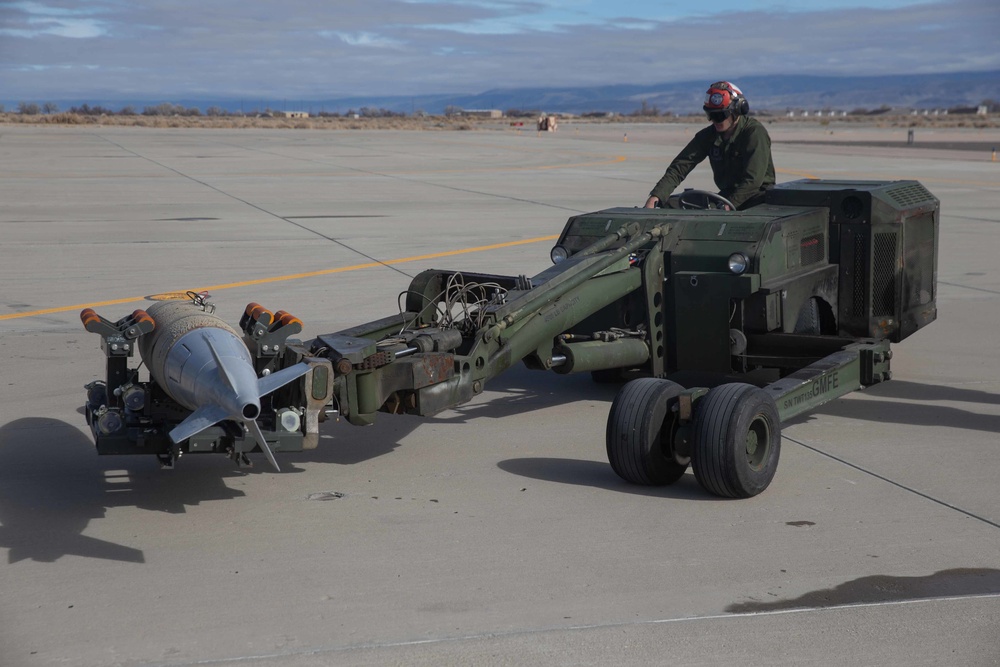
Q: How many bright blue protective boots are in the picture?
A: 0